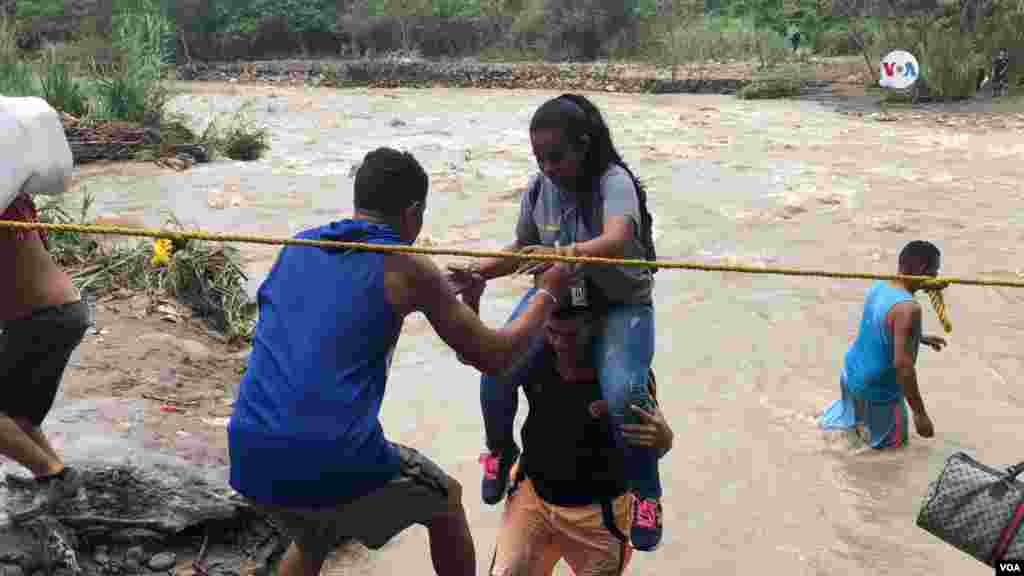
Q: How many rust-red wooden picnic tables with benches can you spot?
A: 0